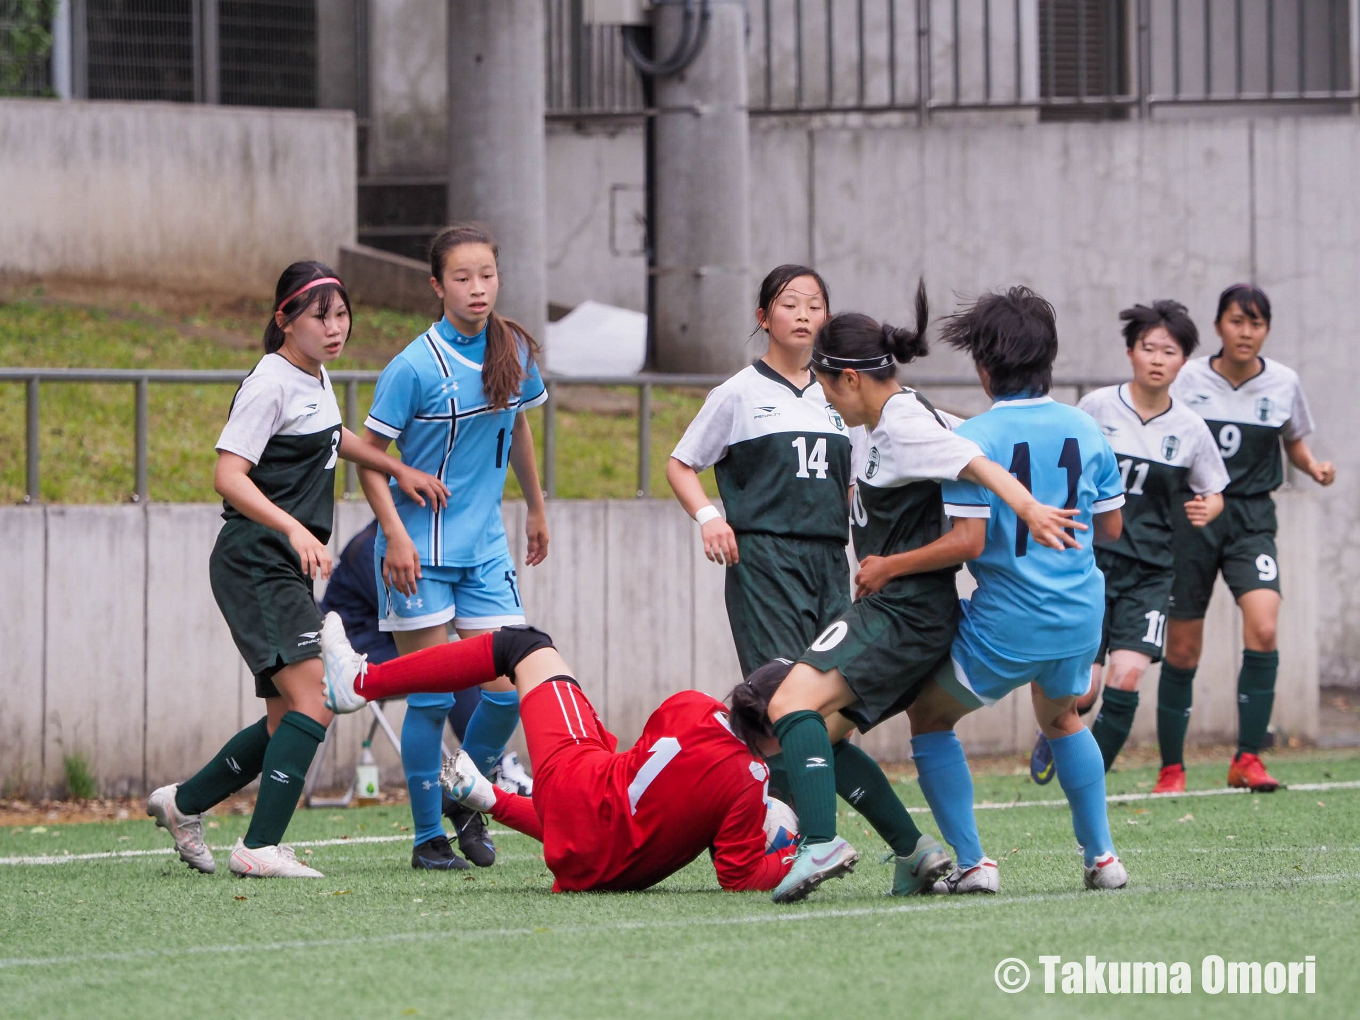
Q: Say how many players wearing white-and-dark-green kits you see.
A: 5